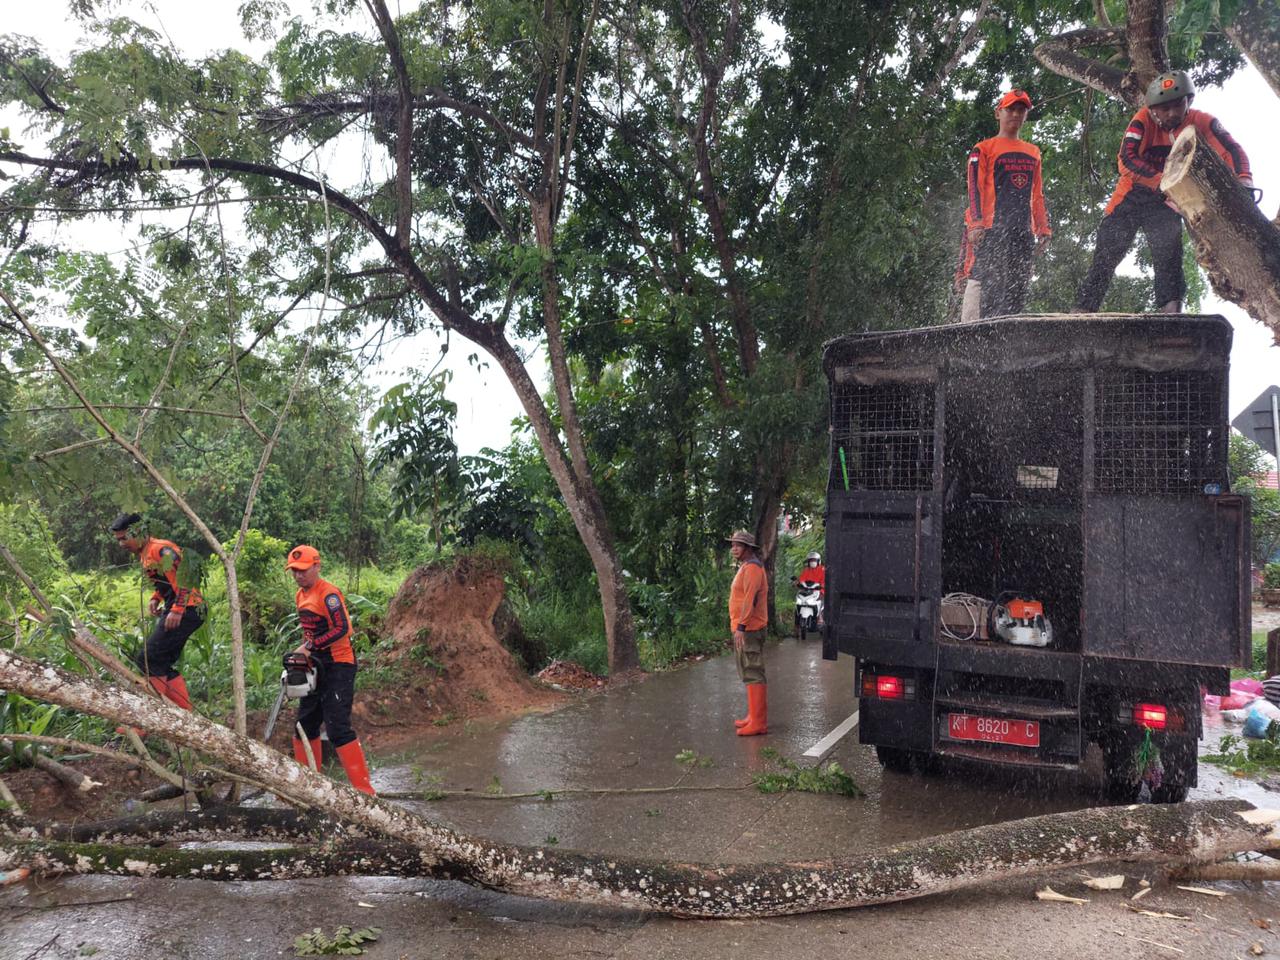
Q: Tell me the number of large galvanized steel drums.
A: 0